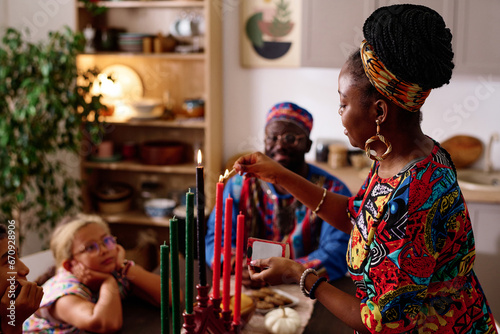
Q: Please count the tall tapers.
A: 7